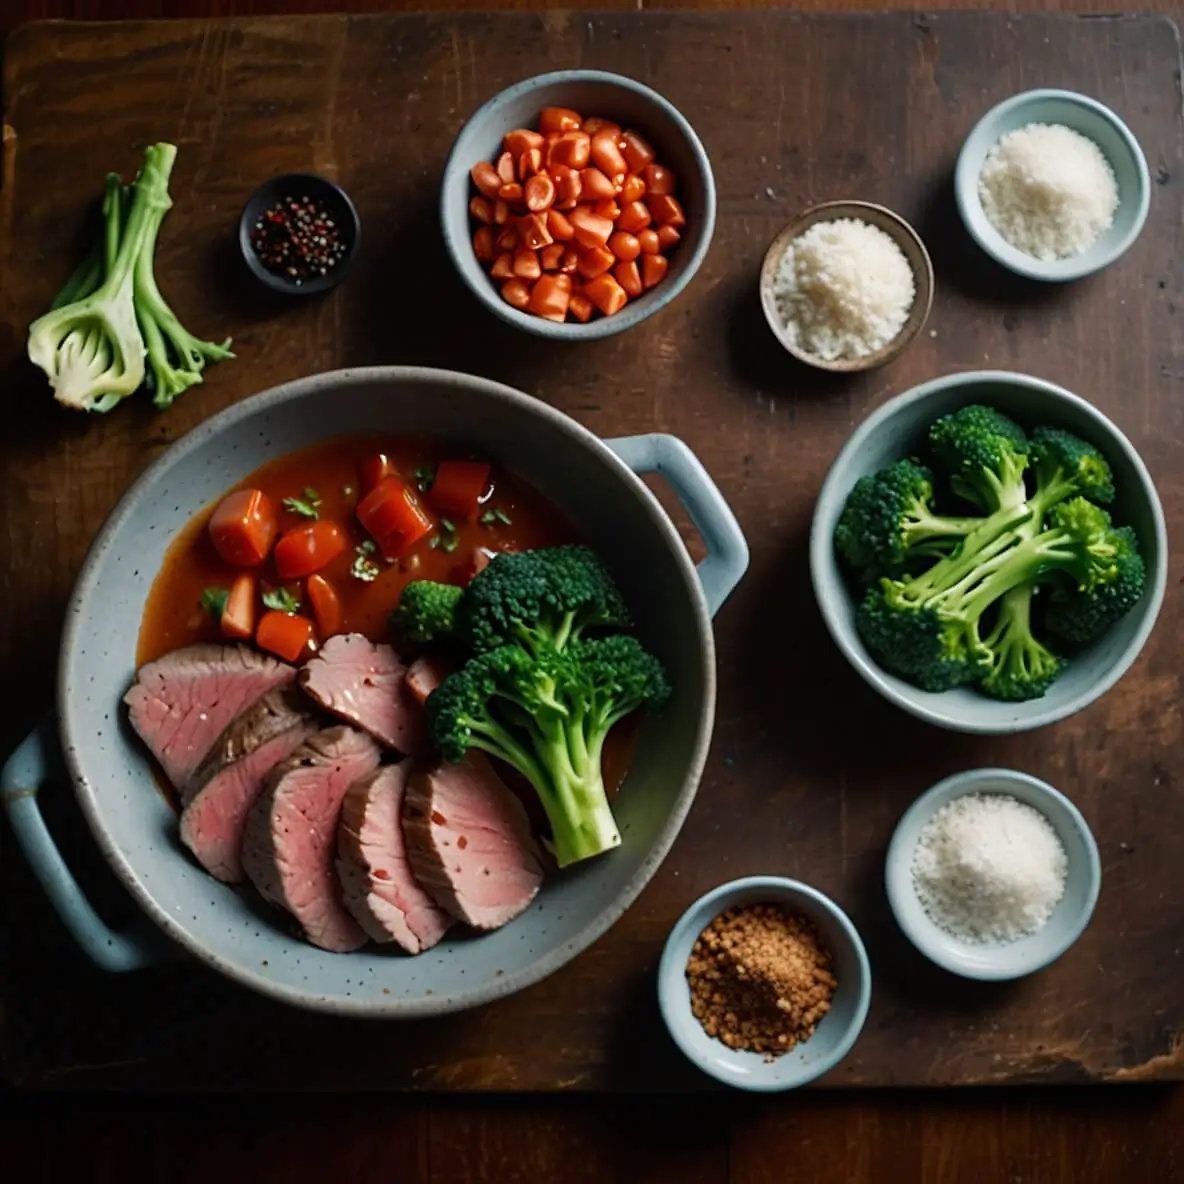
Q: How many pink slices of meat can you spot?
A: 6